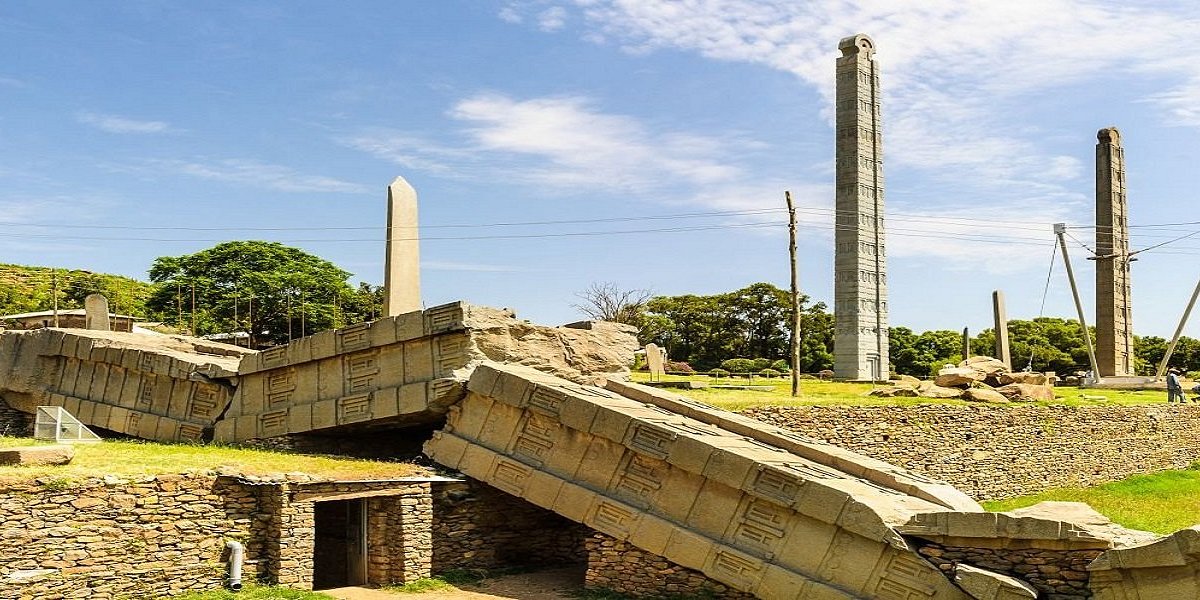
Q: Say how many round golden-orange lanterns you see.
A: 0